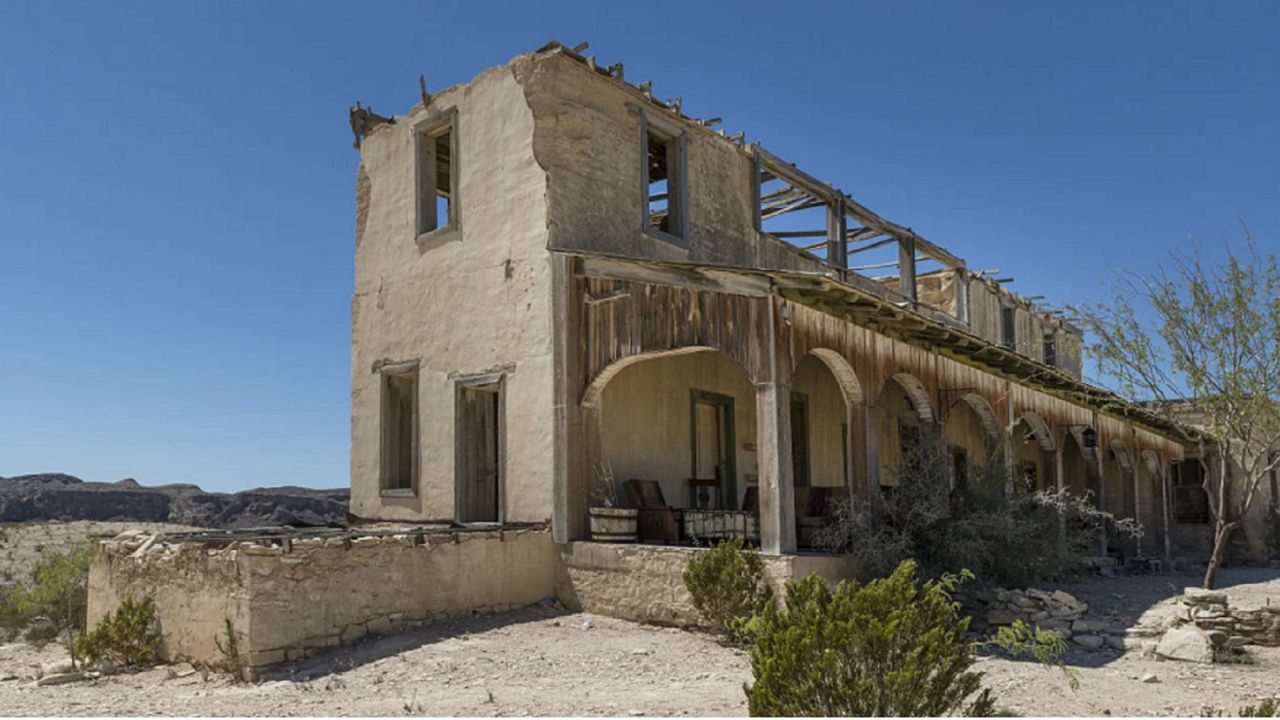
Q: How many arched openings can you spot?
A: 8